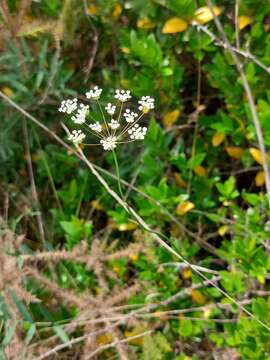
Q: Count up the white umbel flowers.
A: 13